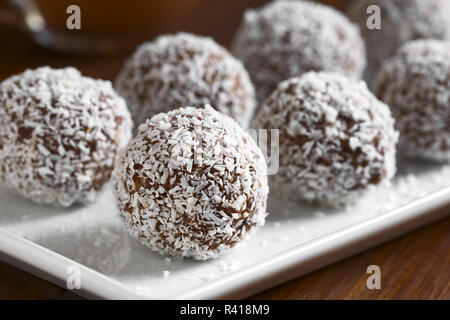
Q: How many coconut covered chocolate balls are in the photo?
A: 7